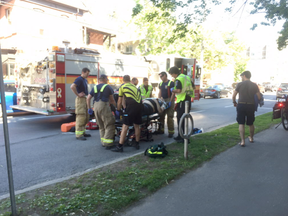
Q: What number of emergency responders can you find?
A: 7